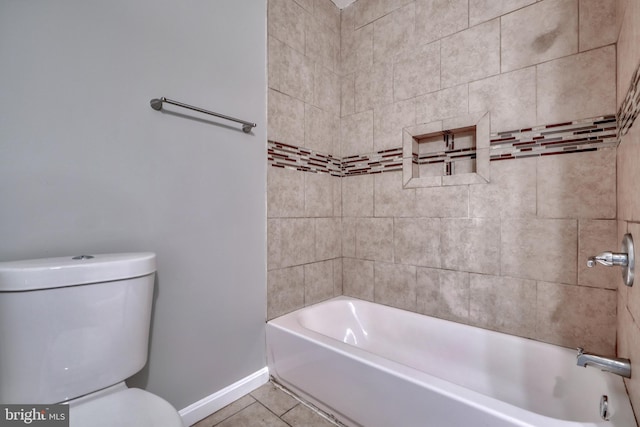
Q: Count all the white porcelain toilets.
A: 1